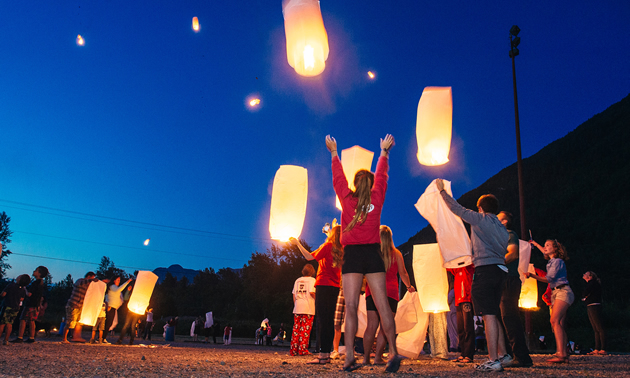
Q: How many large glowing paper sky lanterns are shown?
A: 8